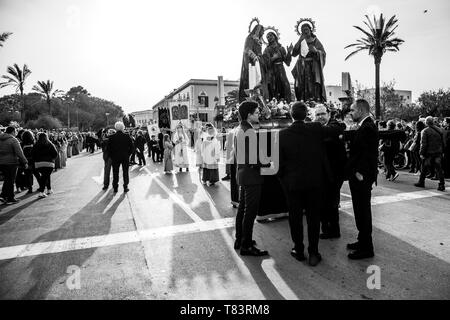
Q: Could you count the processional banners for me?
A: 3